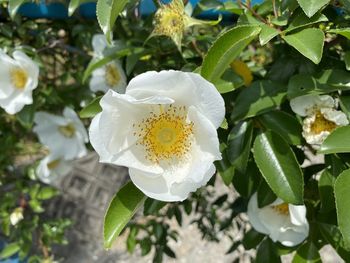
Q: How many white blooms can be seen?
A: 7